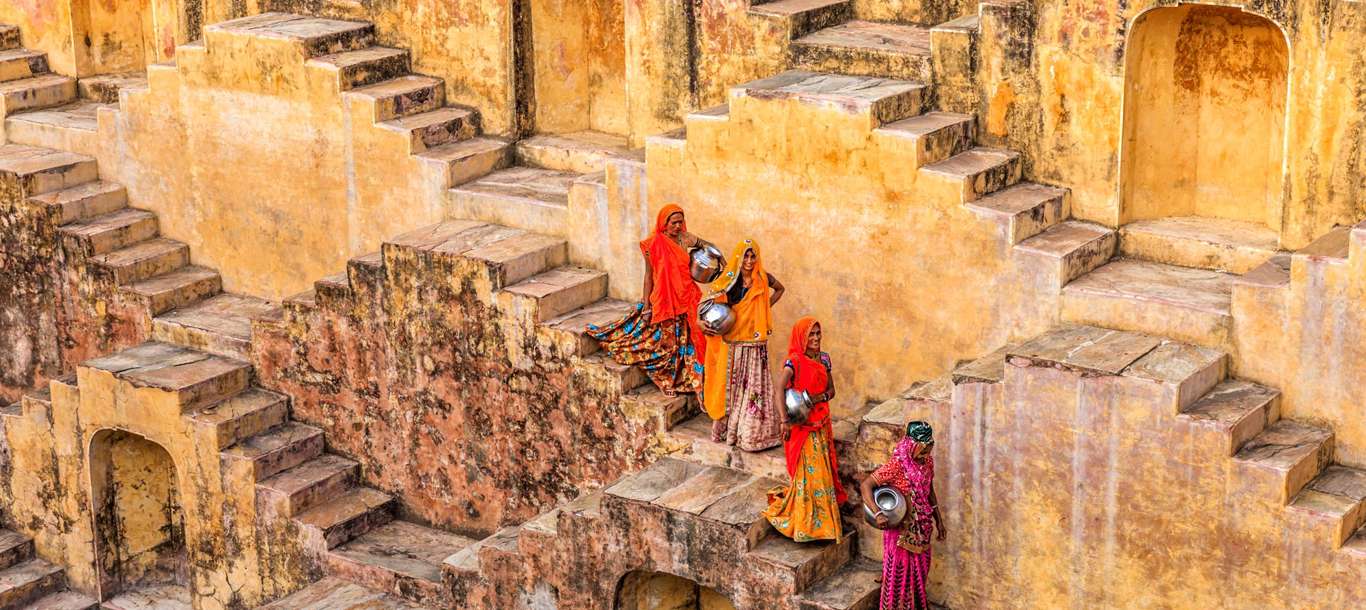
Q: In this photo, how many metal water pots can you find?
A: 4